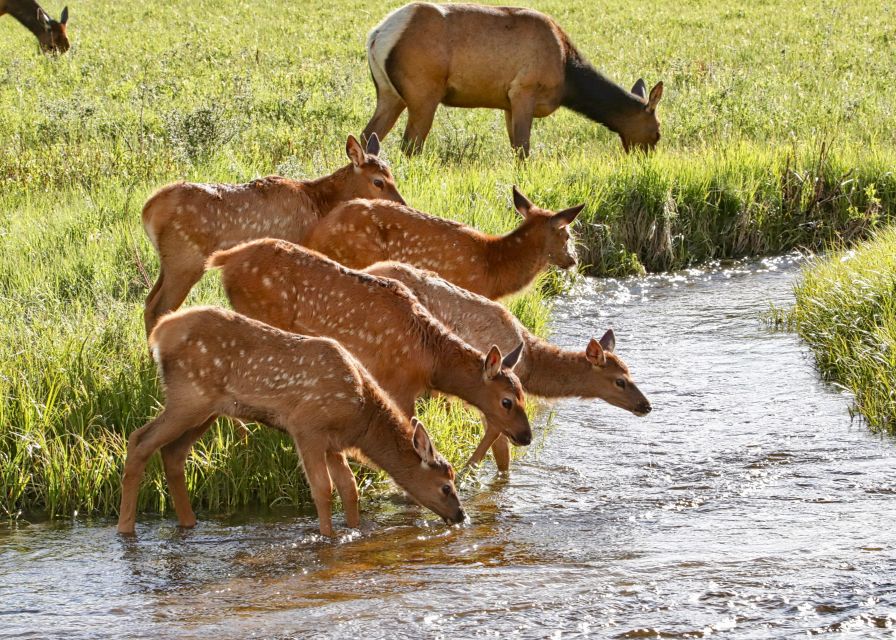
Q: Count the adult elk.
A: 2